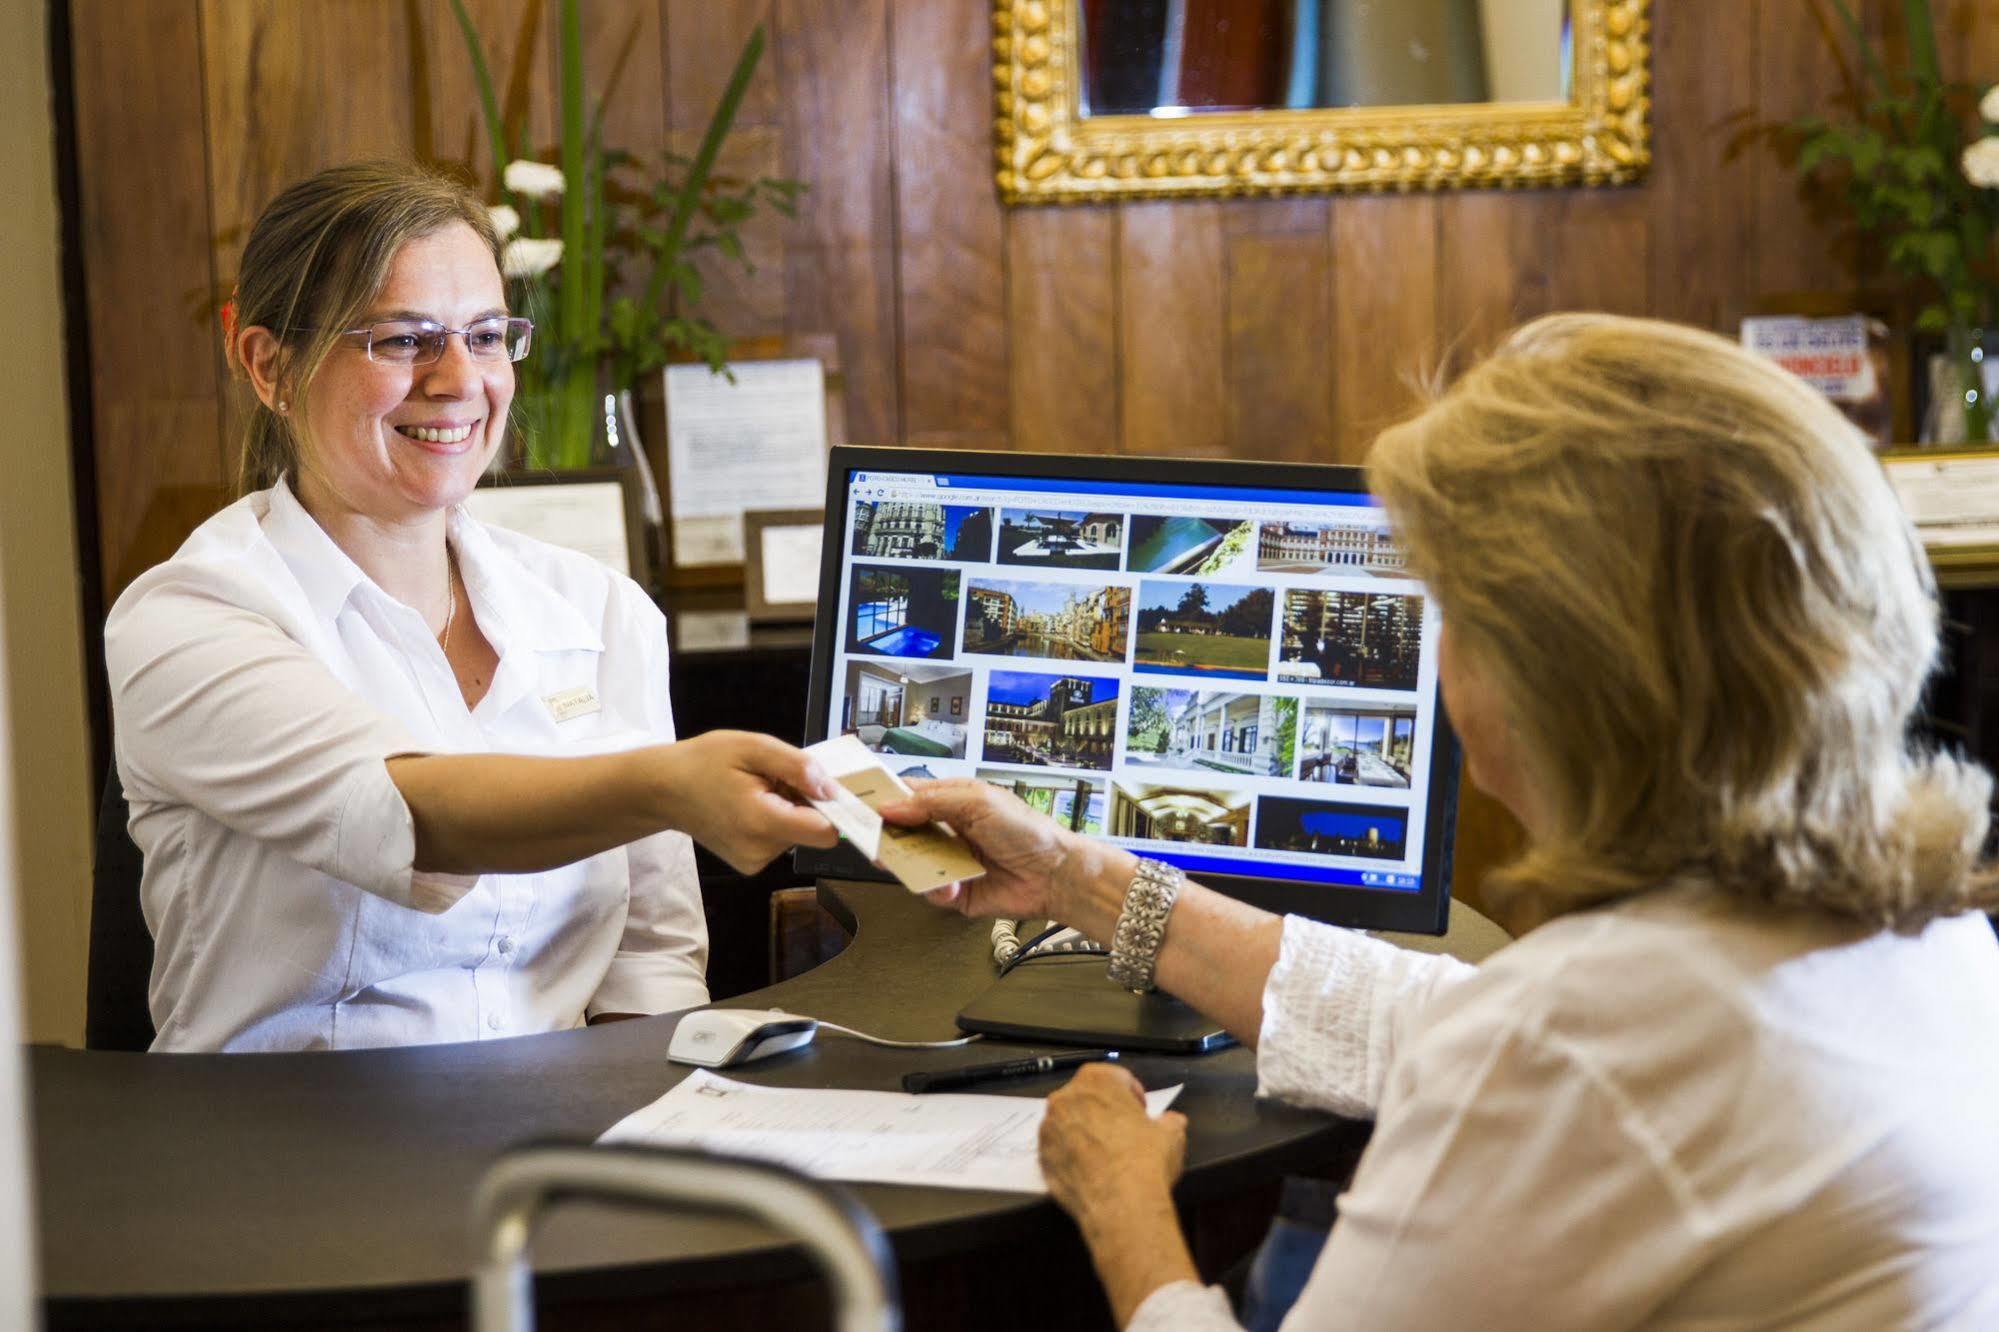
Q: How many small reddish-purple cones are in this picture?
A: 0